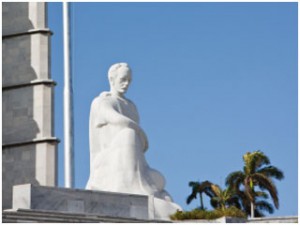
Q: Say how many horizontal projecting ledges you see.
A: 3